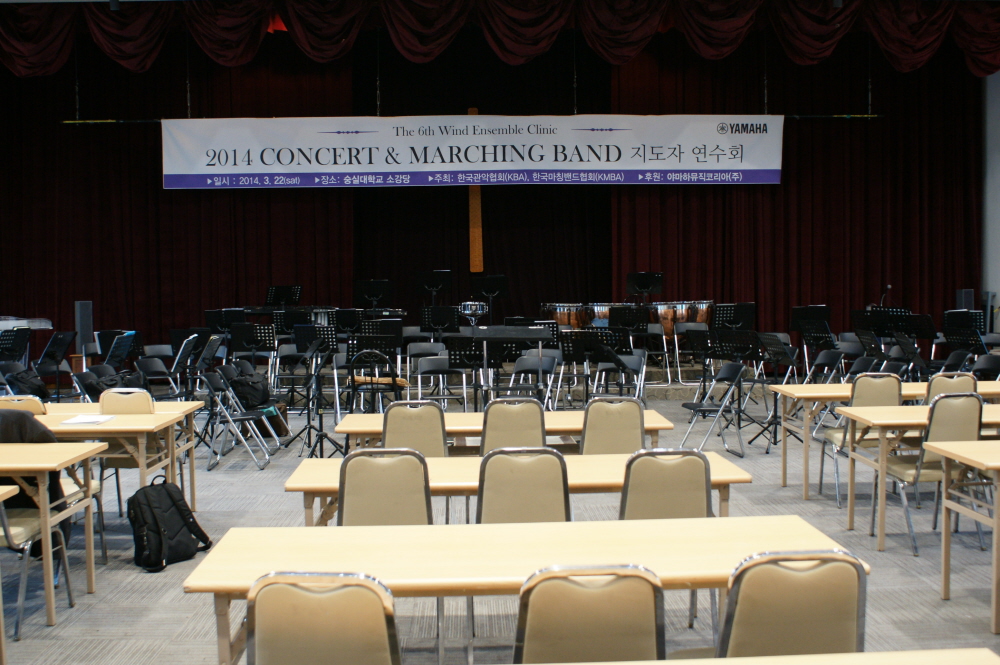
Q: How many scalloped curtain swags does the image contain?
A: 11